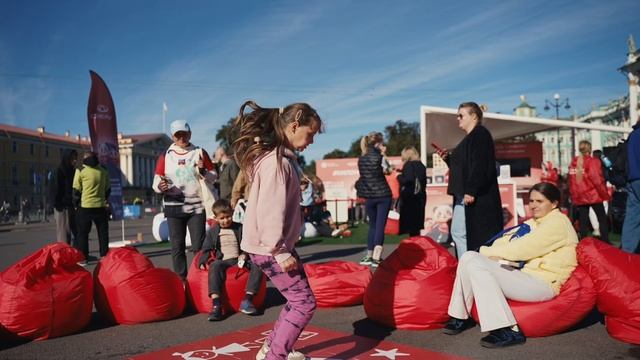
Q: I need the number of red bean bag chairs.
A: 7